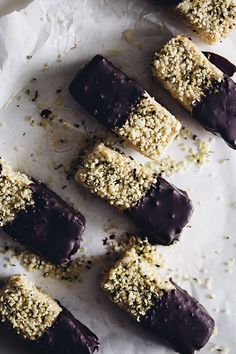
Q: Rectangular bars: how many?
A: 7